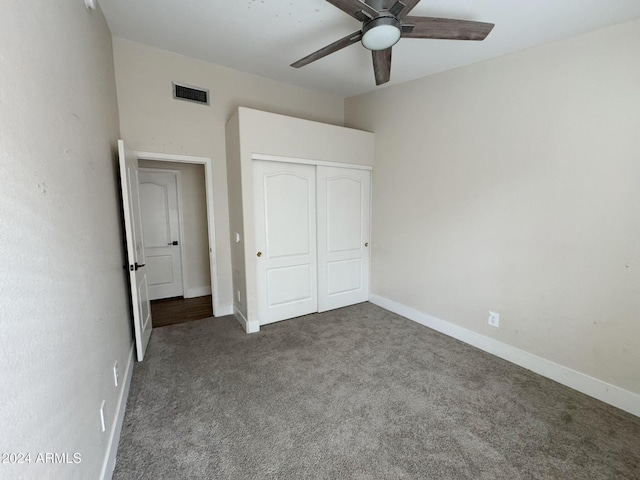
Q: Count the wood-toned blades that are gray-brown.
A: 5